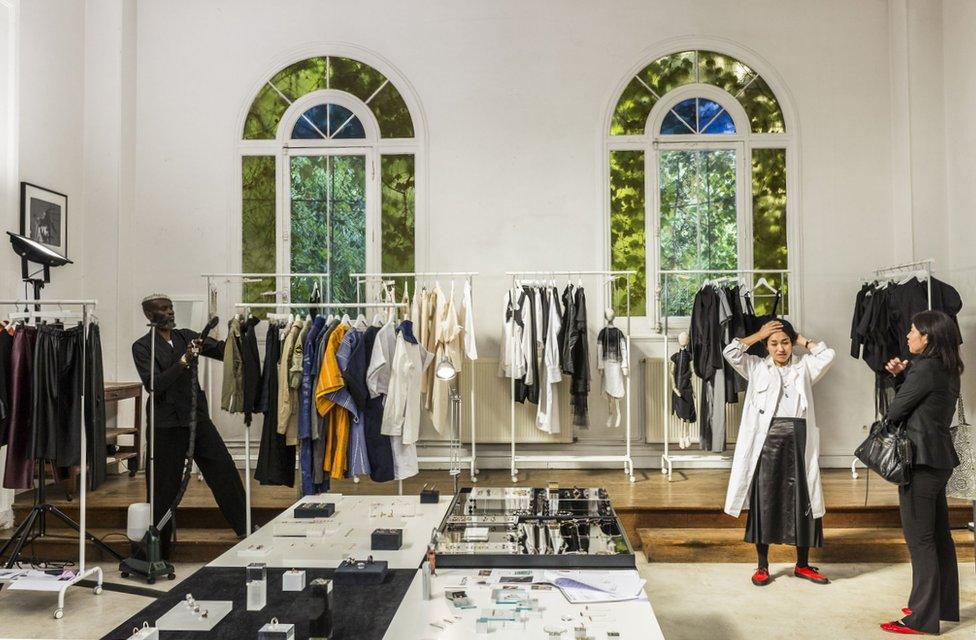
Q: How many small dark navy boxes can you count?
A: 4